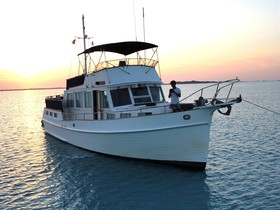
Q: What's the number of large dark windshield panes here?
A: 3